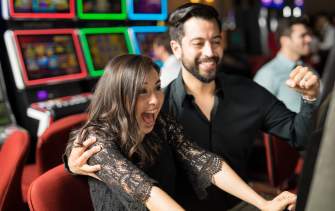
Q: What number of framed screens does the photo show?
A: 6